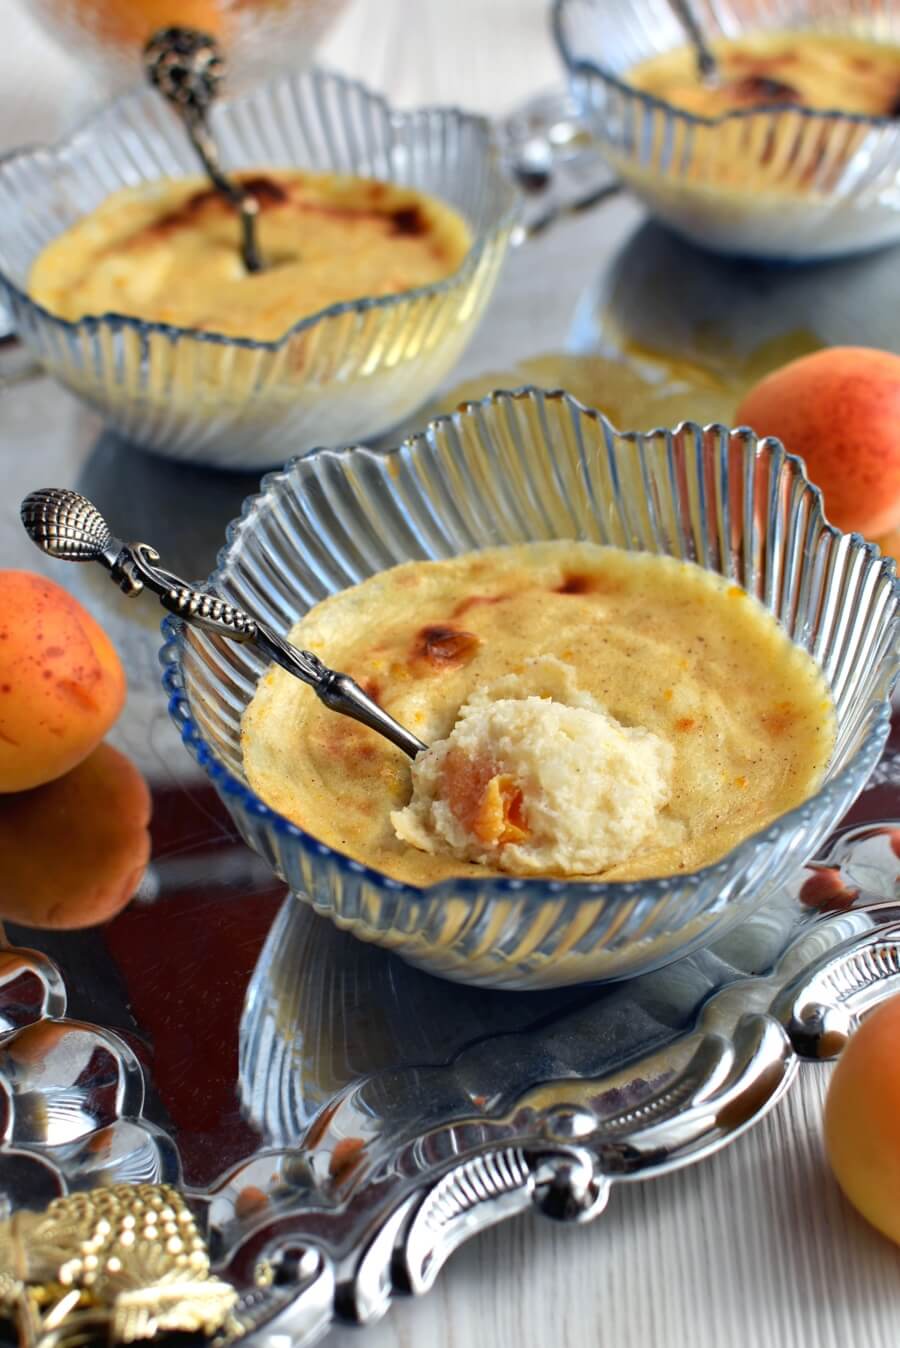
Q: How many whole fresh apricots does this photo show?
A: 3